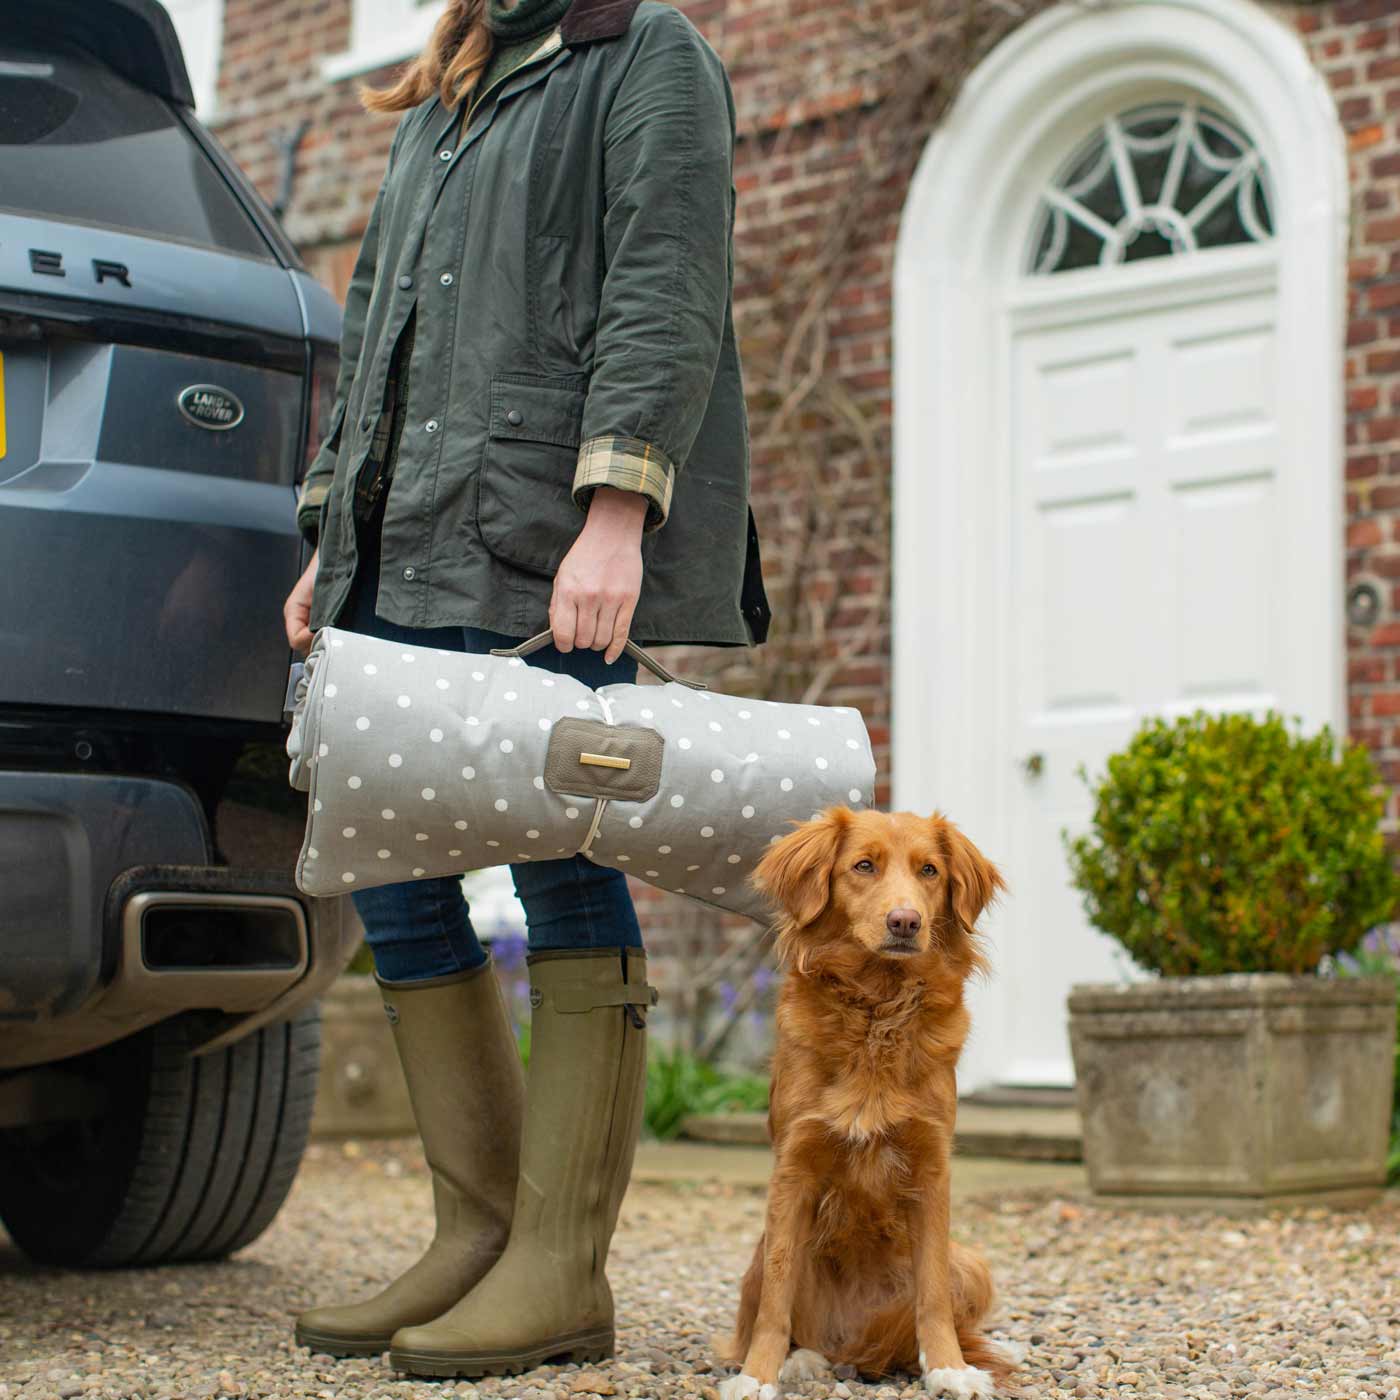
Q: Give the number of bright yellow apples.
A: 0